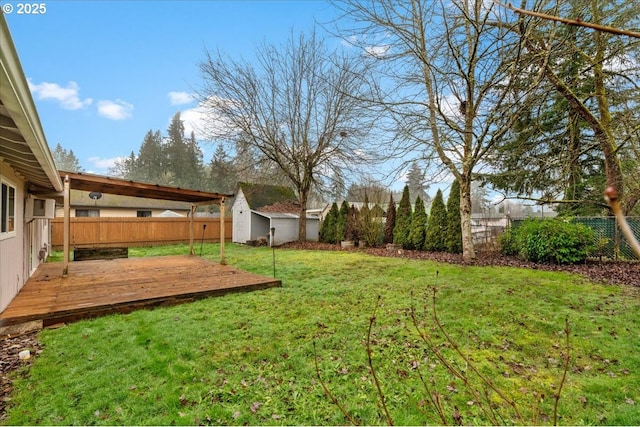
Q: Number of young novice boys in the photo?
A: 0